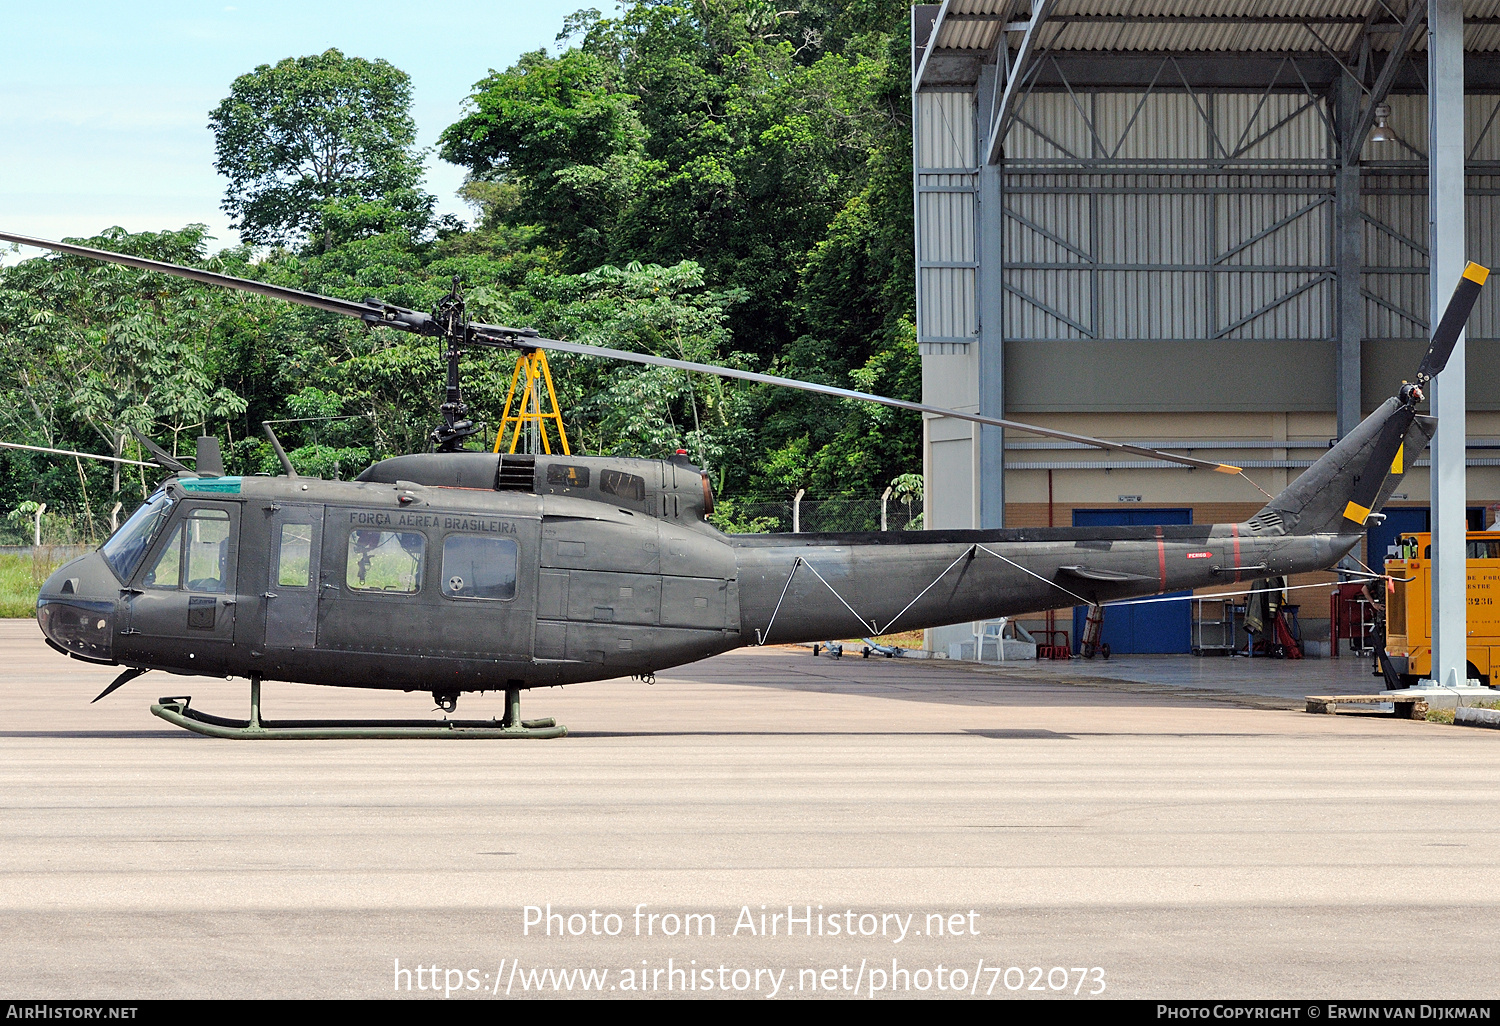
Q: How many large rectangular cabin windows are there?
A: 2